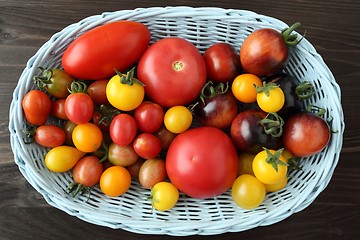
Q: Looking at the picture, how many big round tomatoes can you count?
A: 2